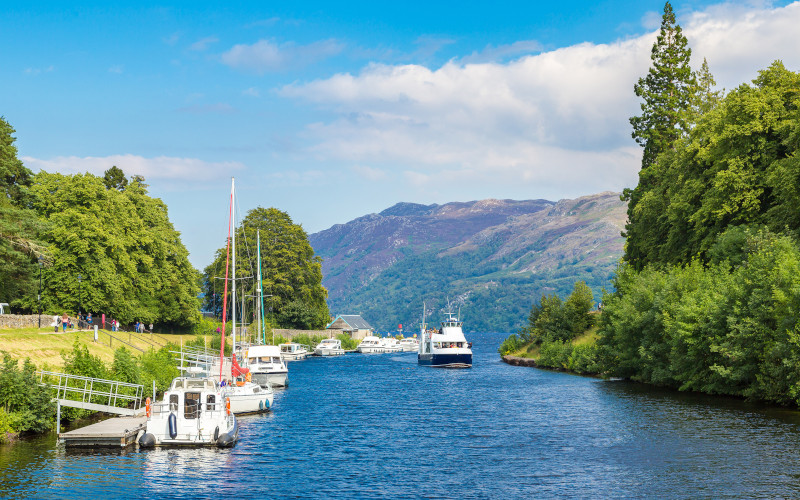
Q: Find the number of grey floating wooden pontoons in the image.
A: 1